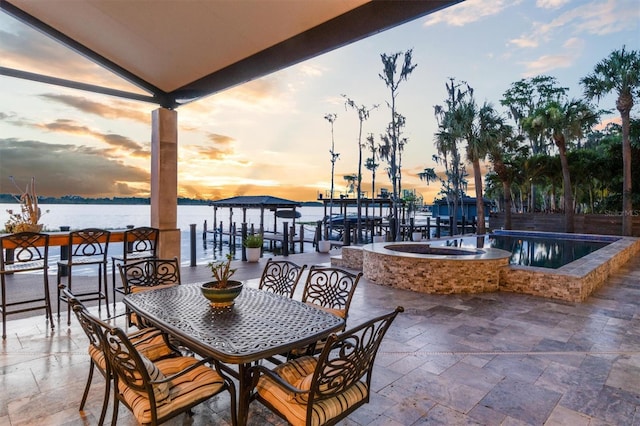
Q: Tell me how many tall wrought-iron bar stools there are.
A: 3